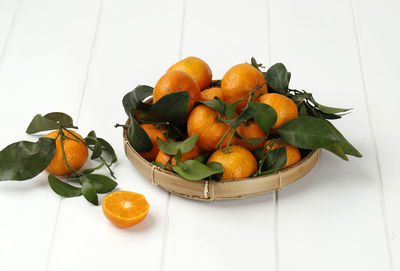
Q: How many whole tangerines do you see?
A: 12